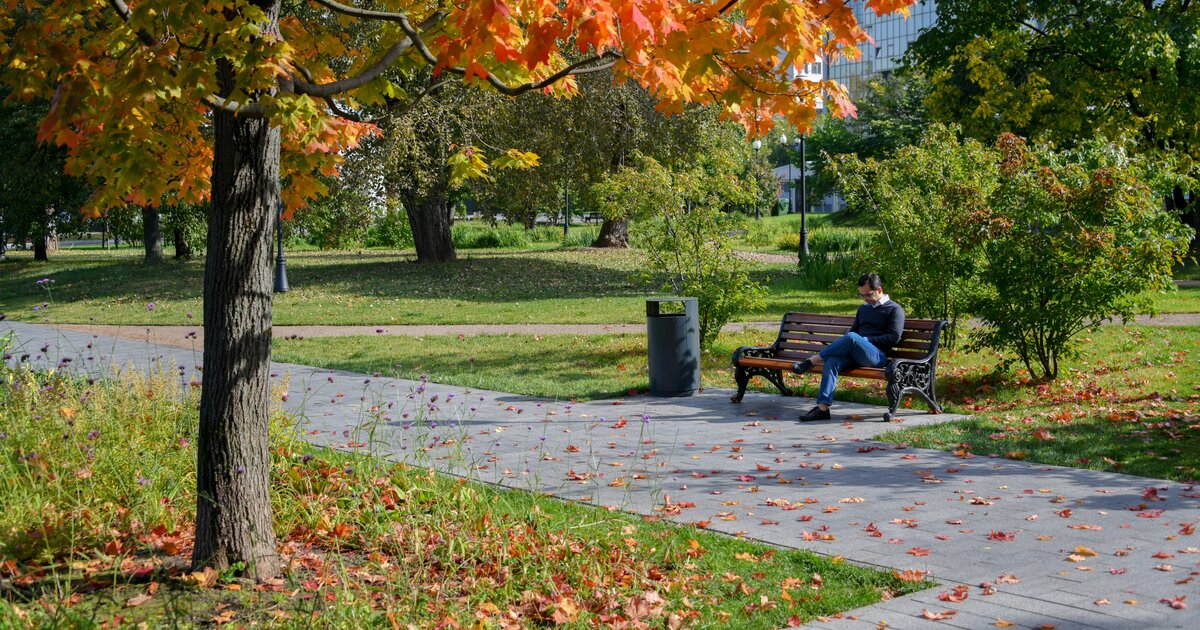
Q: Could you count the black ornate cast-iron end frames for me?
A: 2